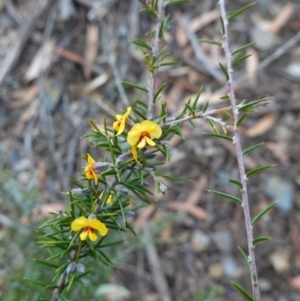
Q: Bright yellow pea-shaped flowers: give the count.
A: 4